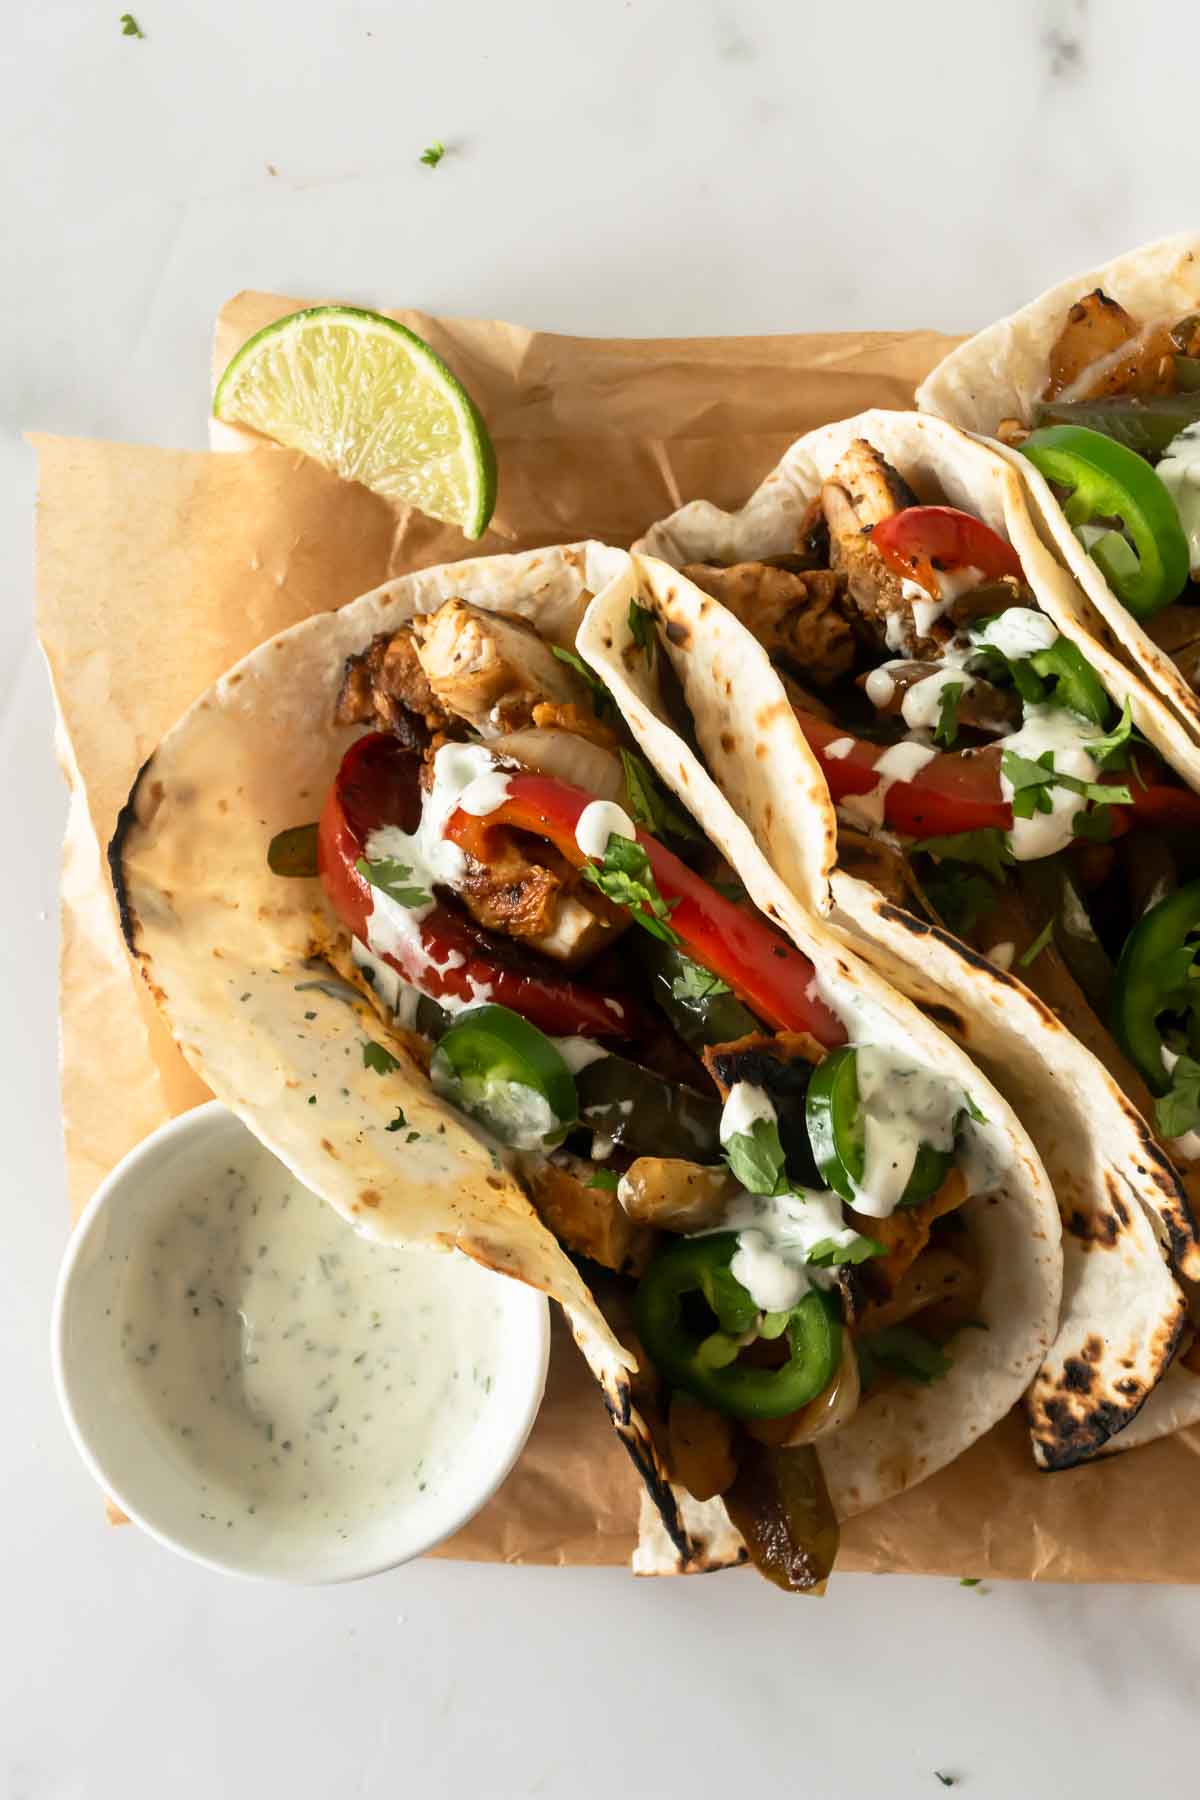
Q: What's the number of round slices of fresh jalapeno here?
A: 6